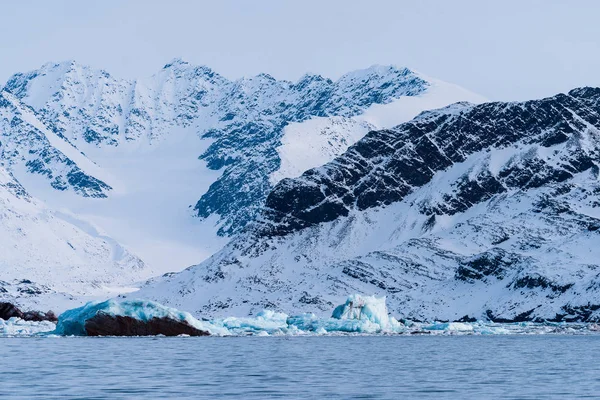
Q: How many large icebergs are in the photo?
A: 2